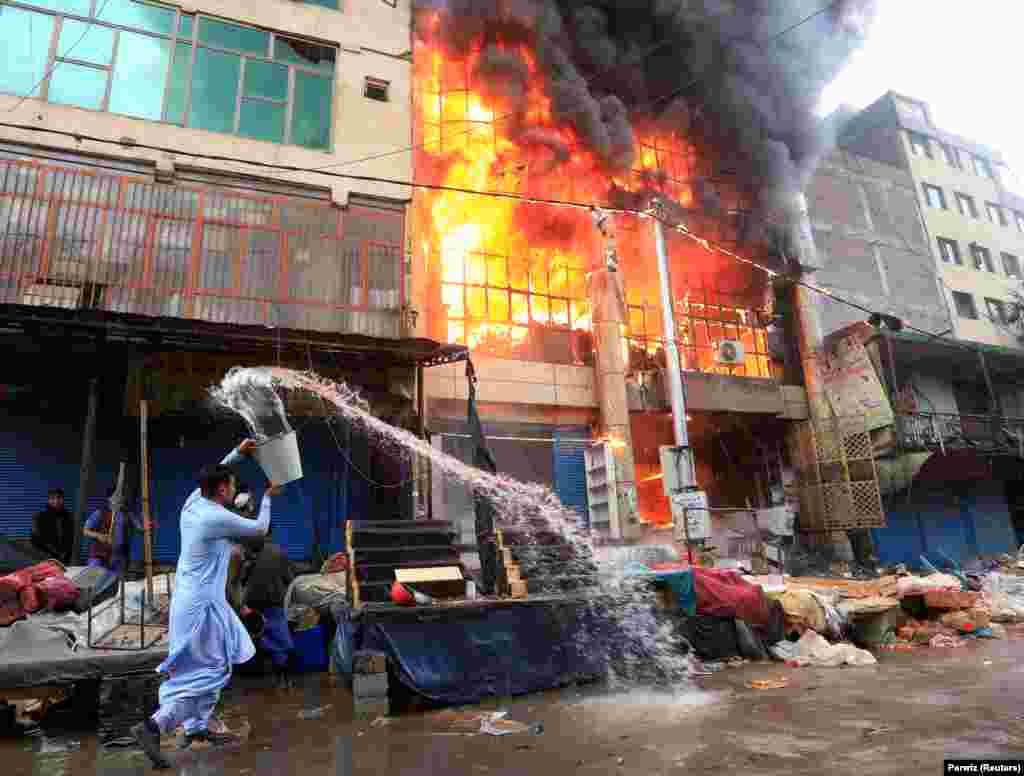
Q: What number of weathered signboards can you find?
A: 1